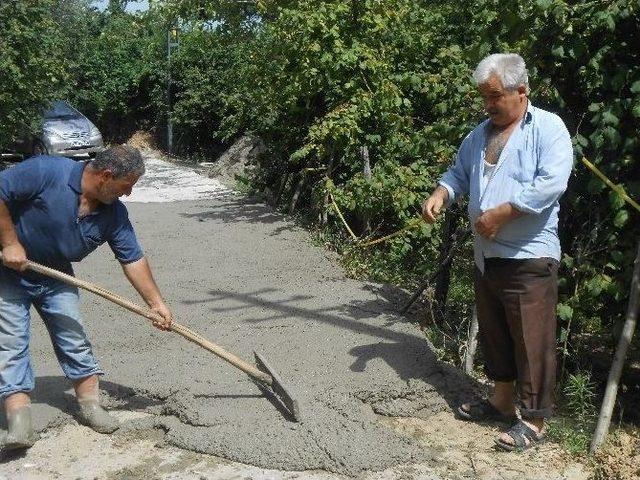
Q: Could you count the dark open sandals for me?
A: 2